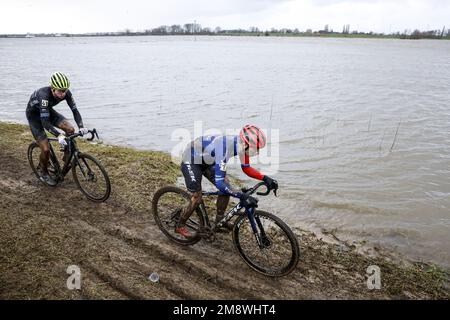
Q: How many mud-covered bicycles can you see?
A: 2